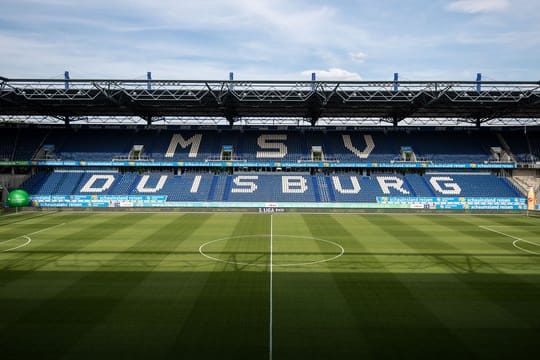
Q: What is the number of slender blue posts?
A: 6